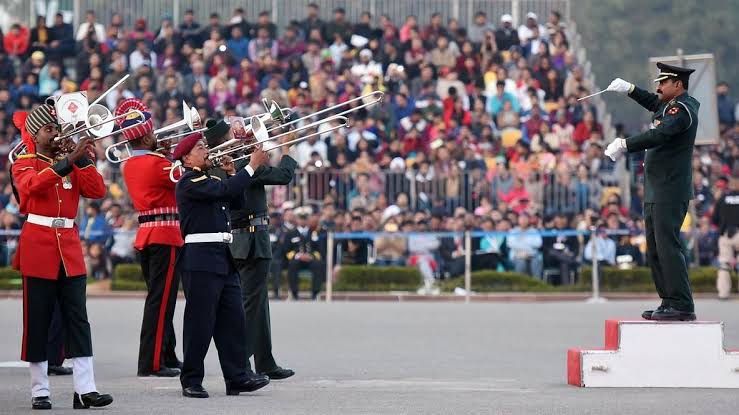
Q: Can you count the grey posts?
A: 3